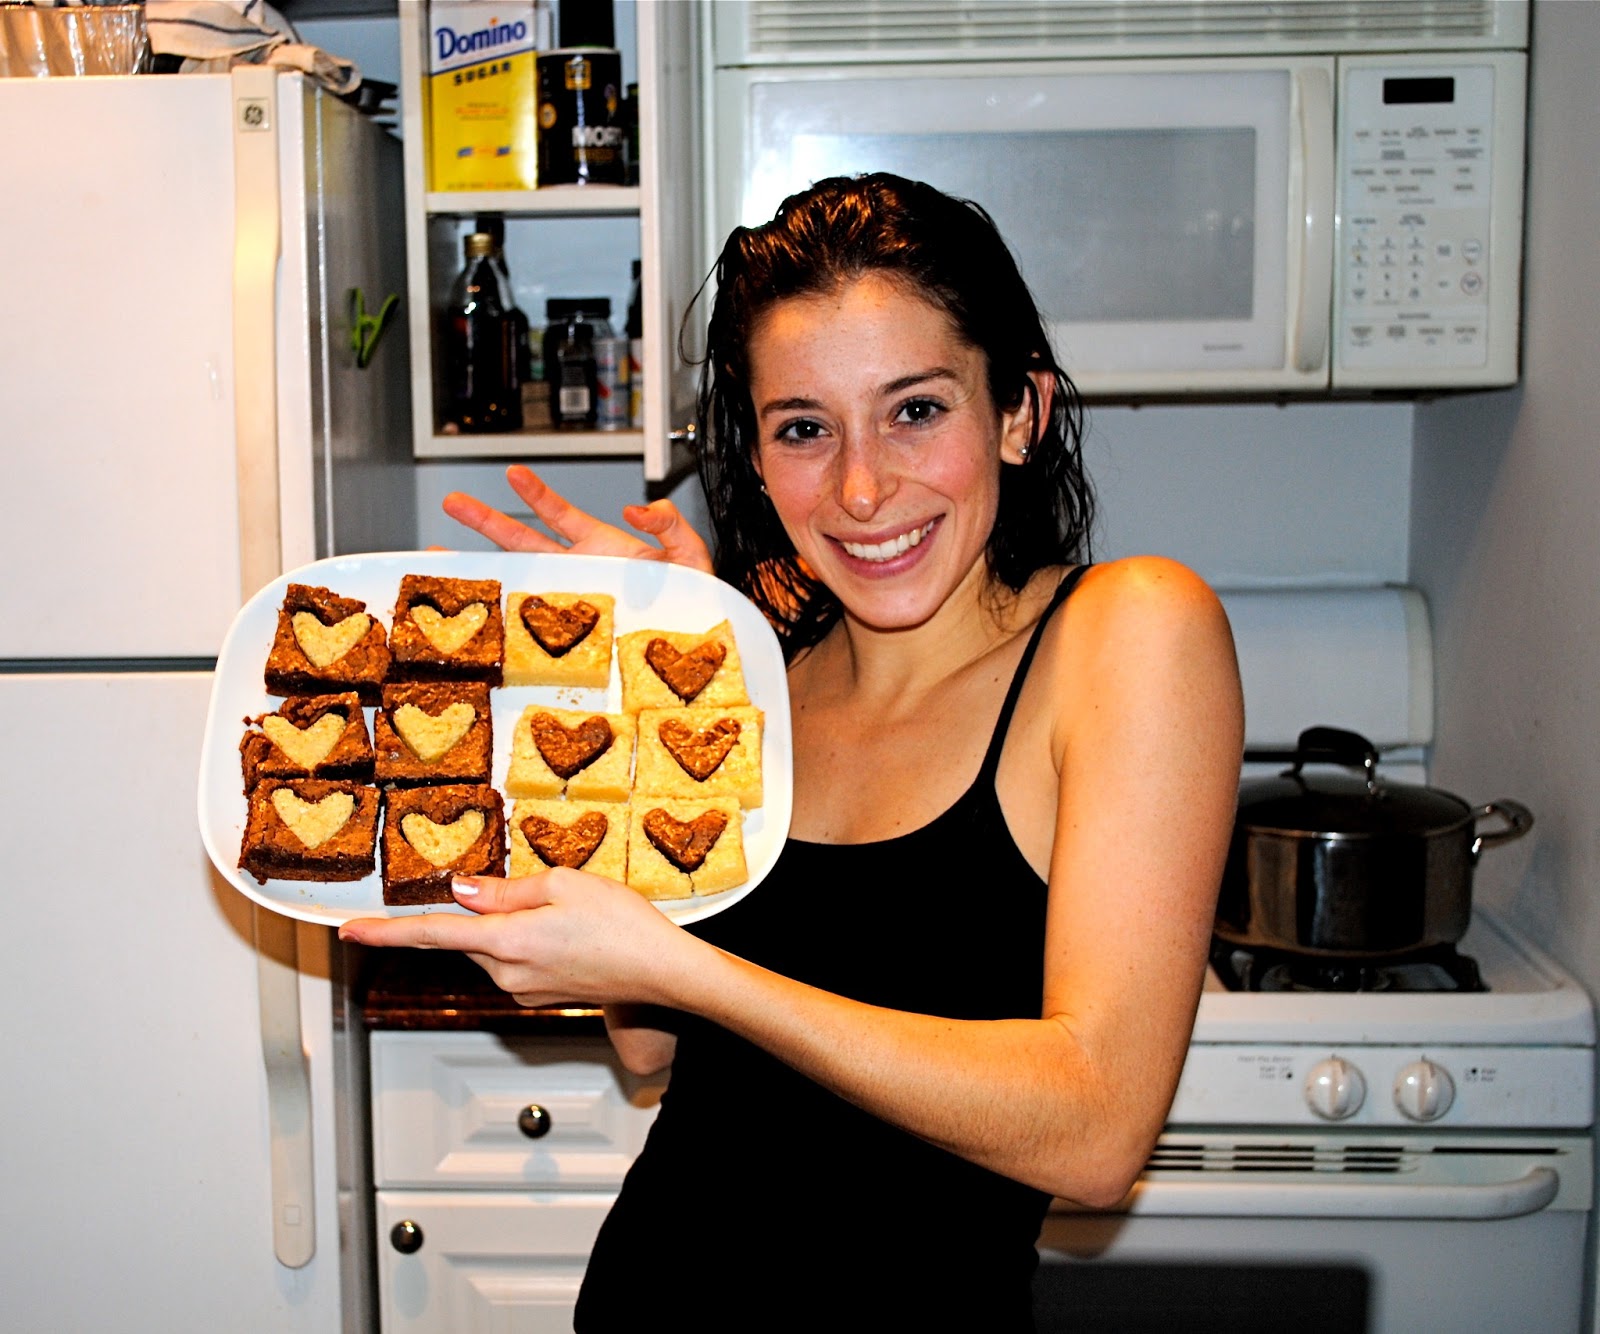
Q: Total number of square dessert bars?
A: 12